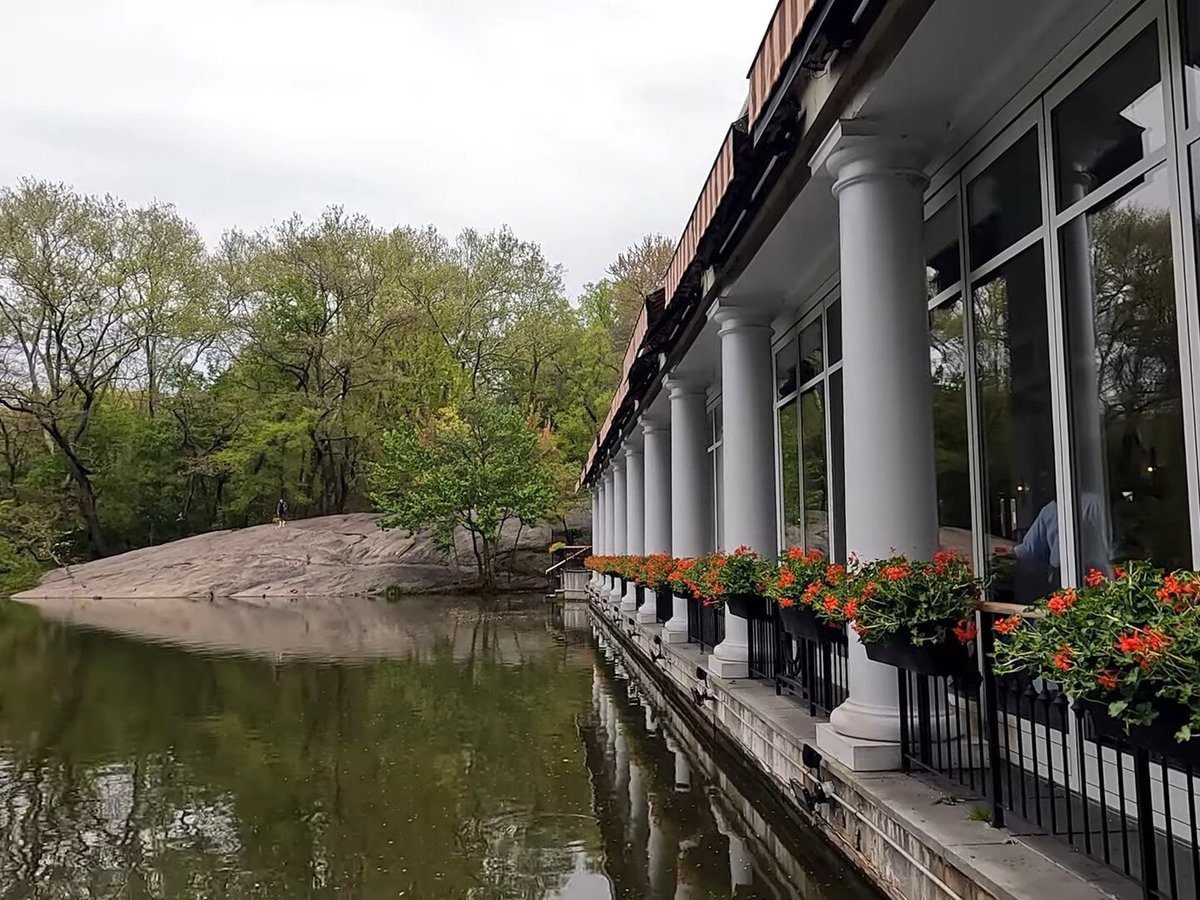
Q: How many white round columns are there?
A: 9